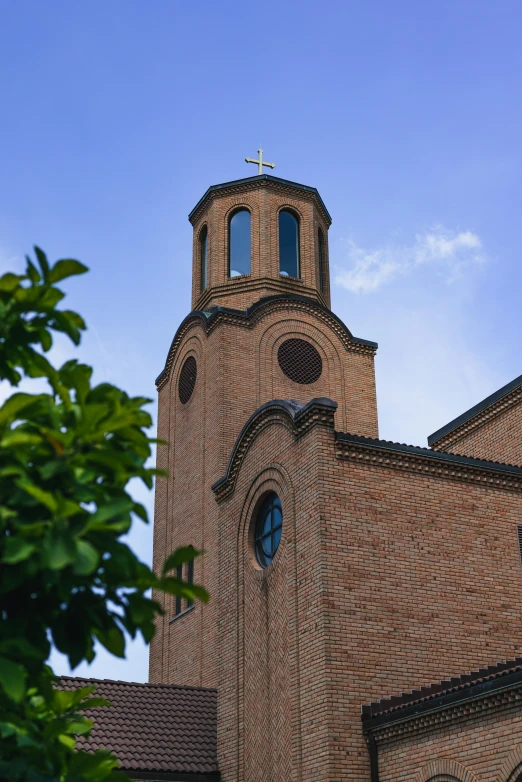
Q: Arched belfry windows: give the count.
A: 4